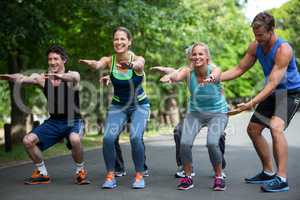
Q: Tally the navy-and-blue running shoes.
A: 2